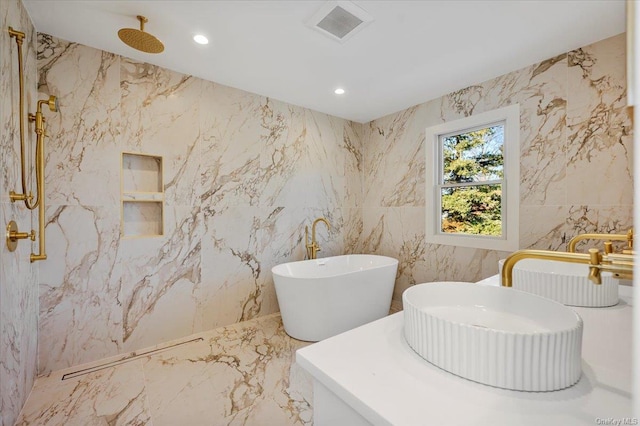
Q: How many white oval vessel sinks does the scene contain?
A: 2